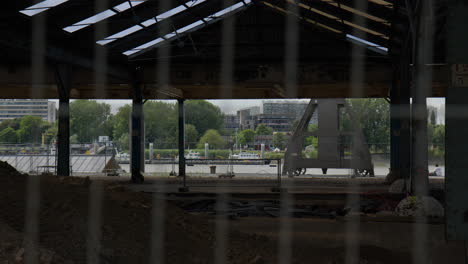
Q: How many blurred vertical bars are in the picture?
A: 7